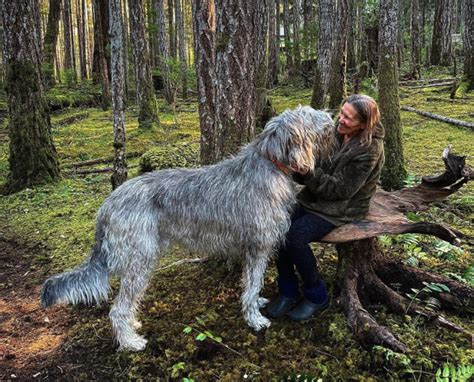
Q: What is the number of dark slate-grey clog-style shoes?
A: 2